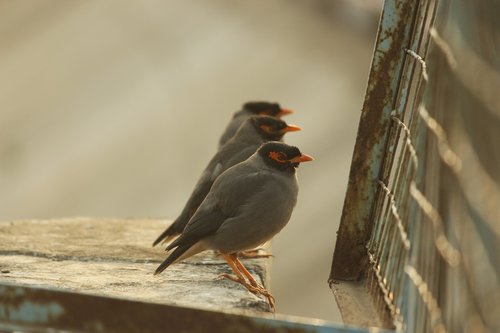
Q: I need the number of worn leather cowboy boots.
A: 0